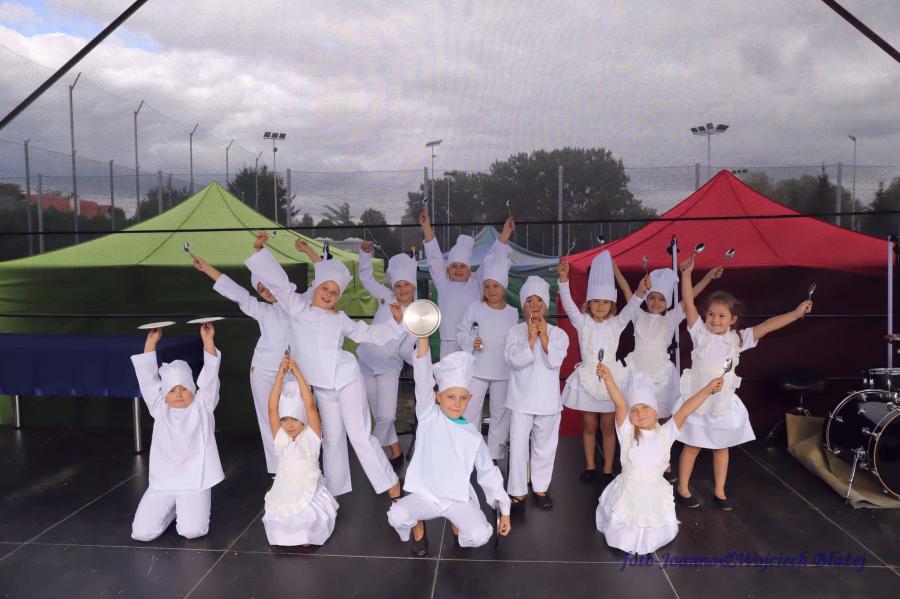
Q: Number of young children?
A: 13